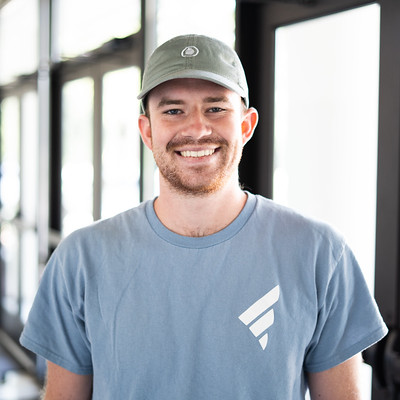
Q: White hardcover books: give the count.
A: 0